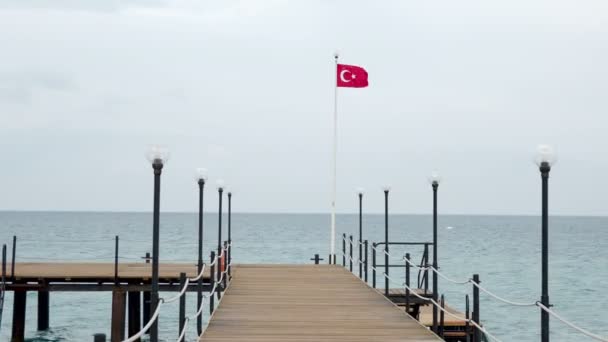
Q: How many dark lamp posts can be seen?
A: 8